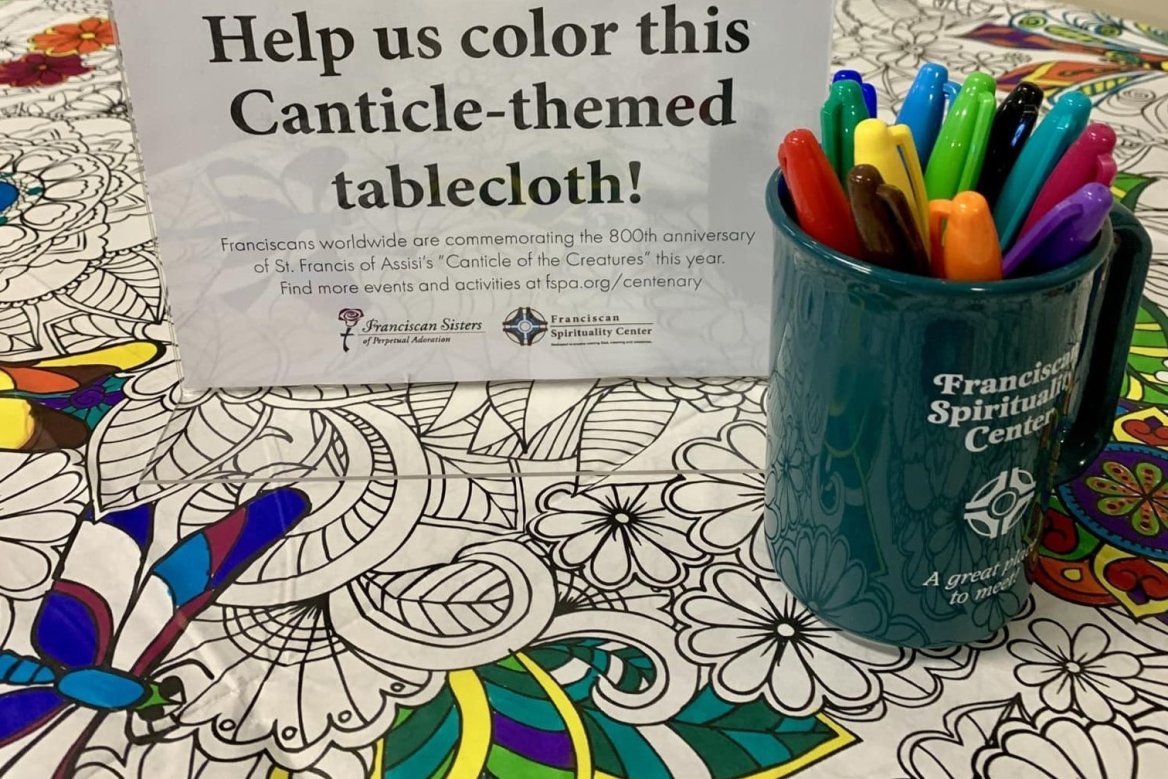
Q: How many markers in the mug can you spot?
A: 12